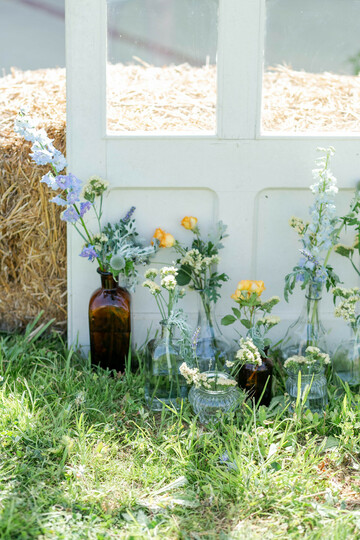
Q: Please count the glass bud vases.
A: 8